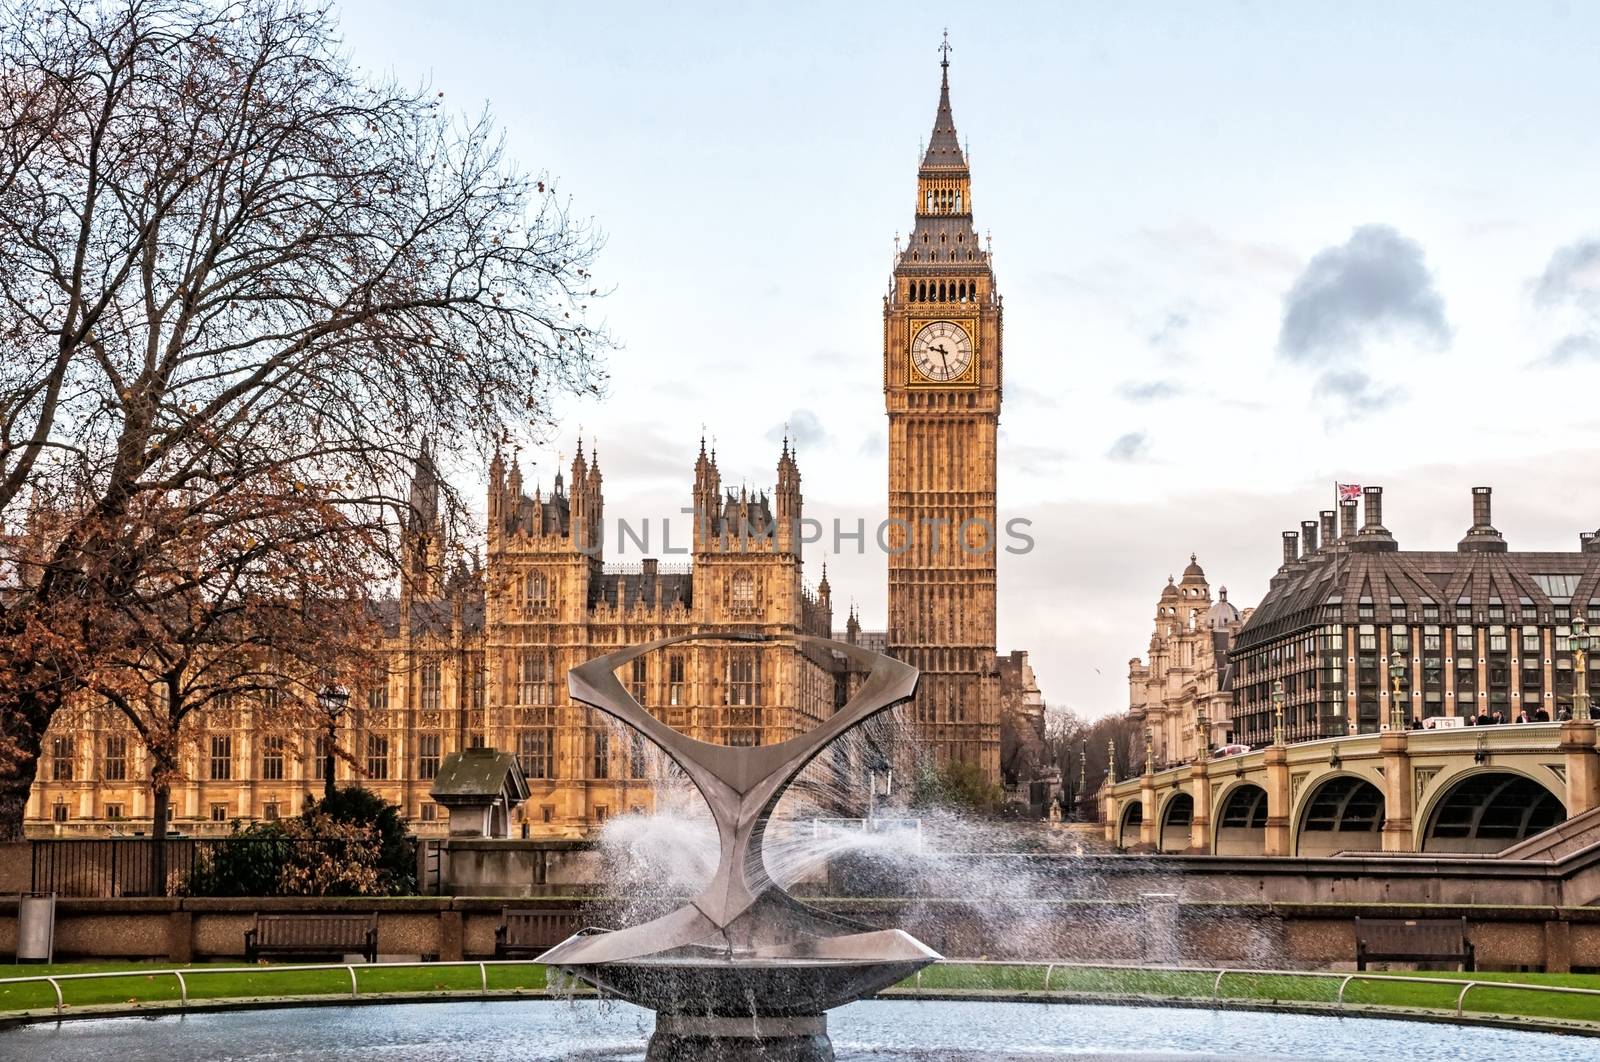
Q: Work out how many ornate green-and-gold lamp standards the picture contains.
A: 7